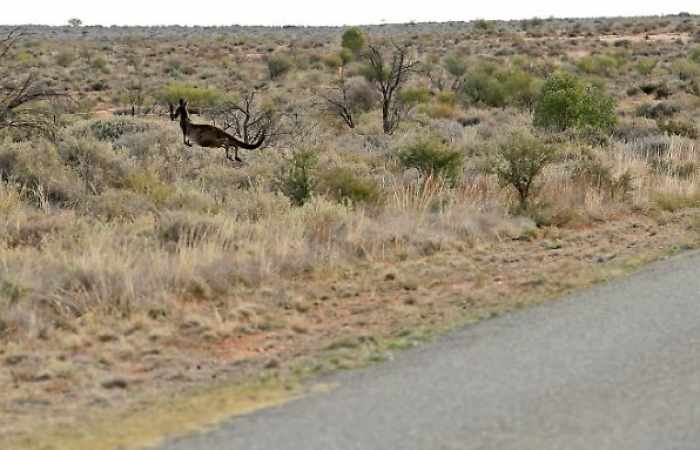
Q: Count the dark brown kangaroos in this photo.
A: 1